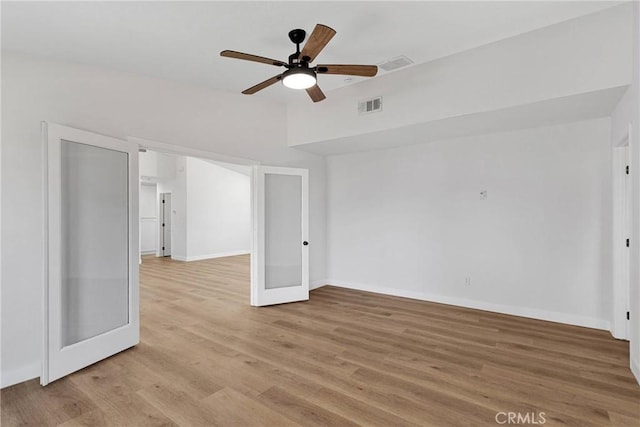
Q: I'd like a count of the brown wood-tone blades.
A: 5